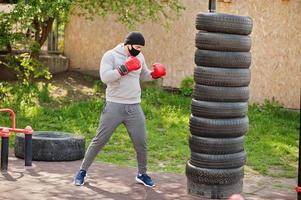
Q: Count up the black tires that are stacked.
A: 10